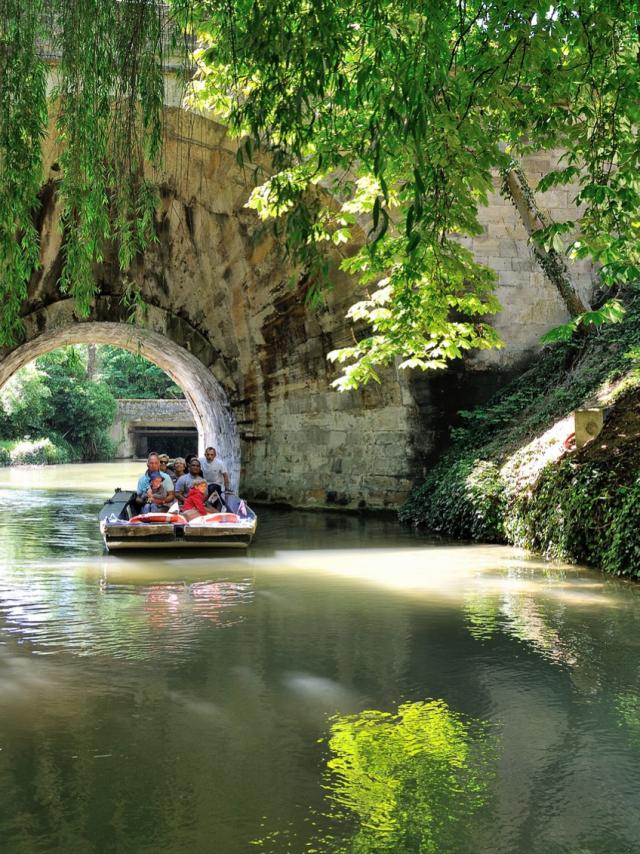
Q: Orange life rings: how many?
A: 2